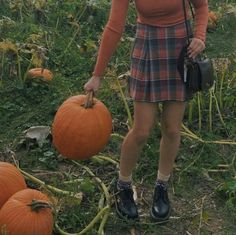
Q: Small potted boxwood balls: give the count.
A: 0